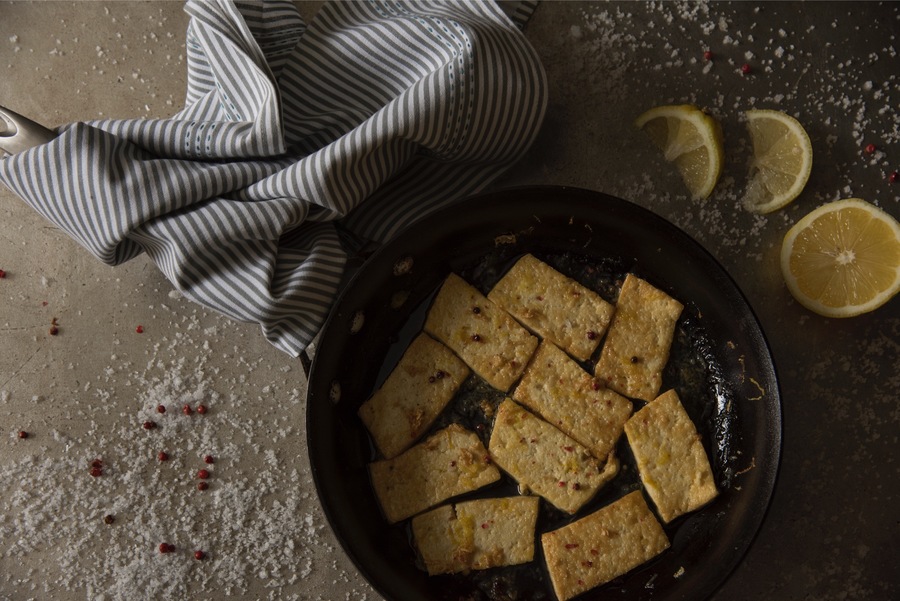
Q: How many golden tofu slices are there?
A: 10